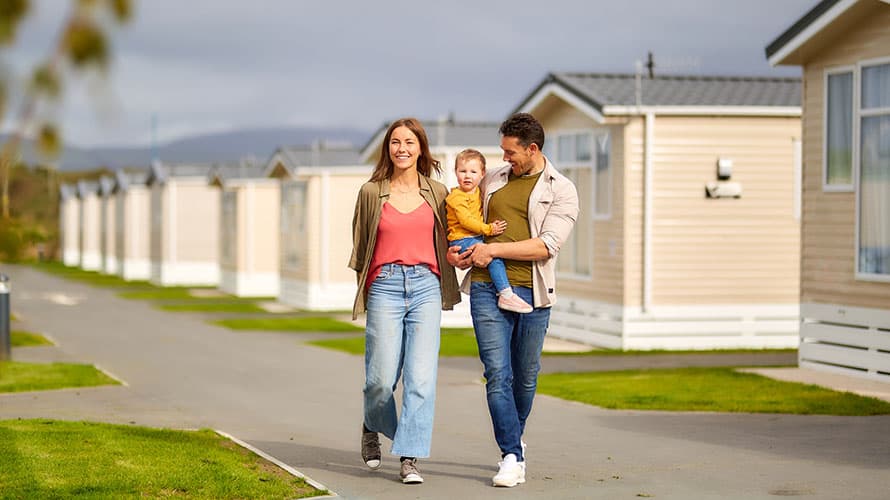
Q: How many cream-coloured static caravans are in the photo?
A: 10